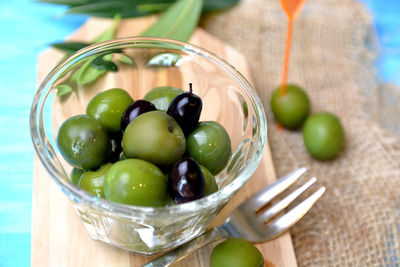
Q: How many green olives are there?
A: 12